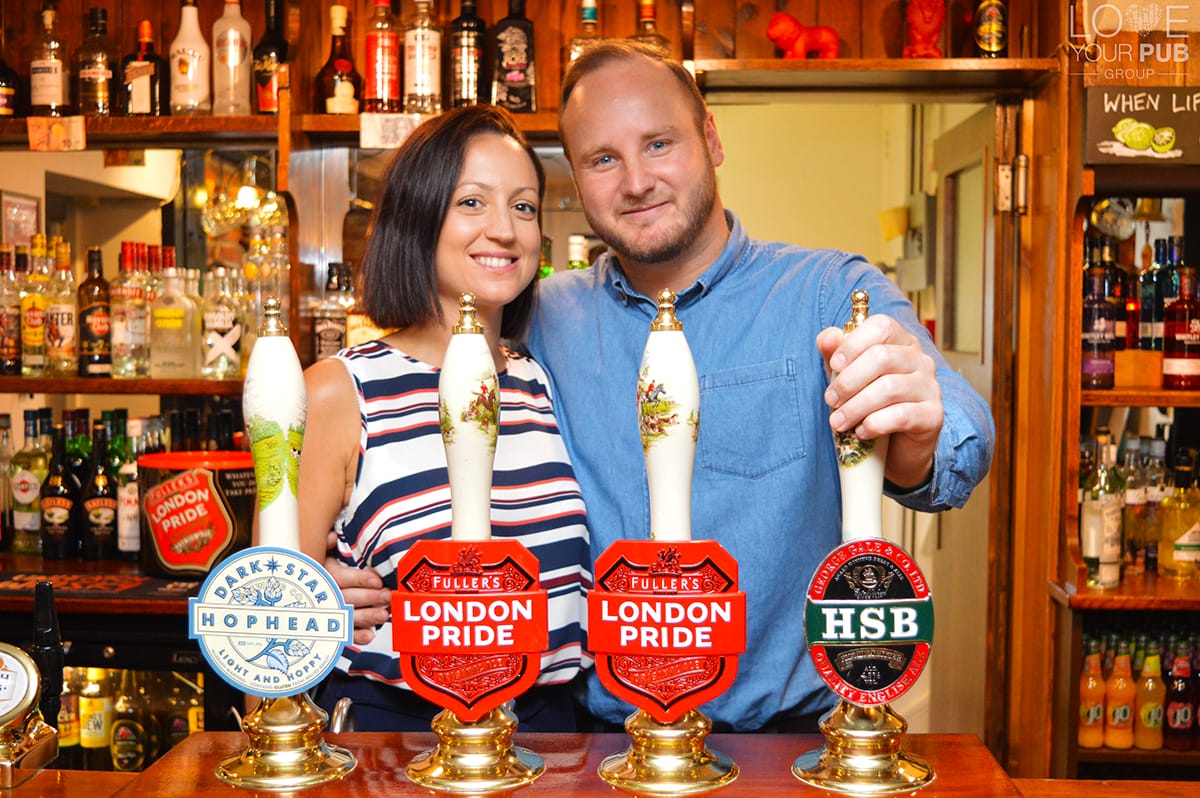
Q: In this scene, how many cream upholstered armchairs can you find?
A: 0